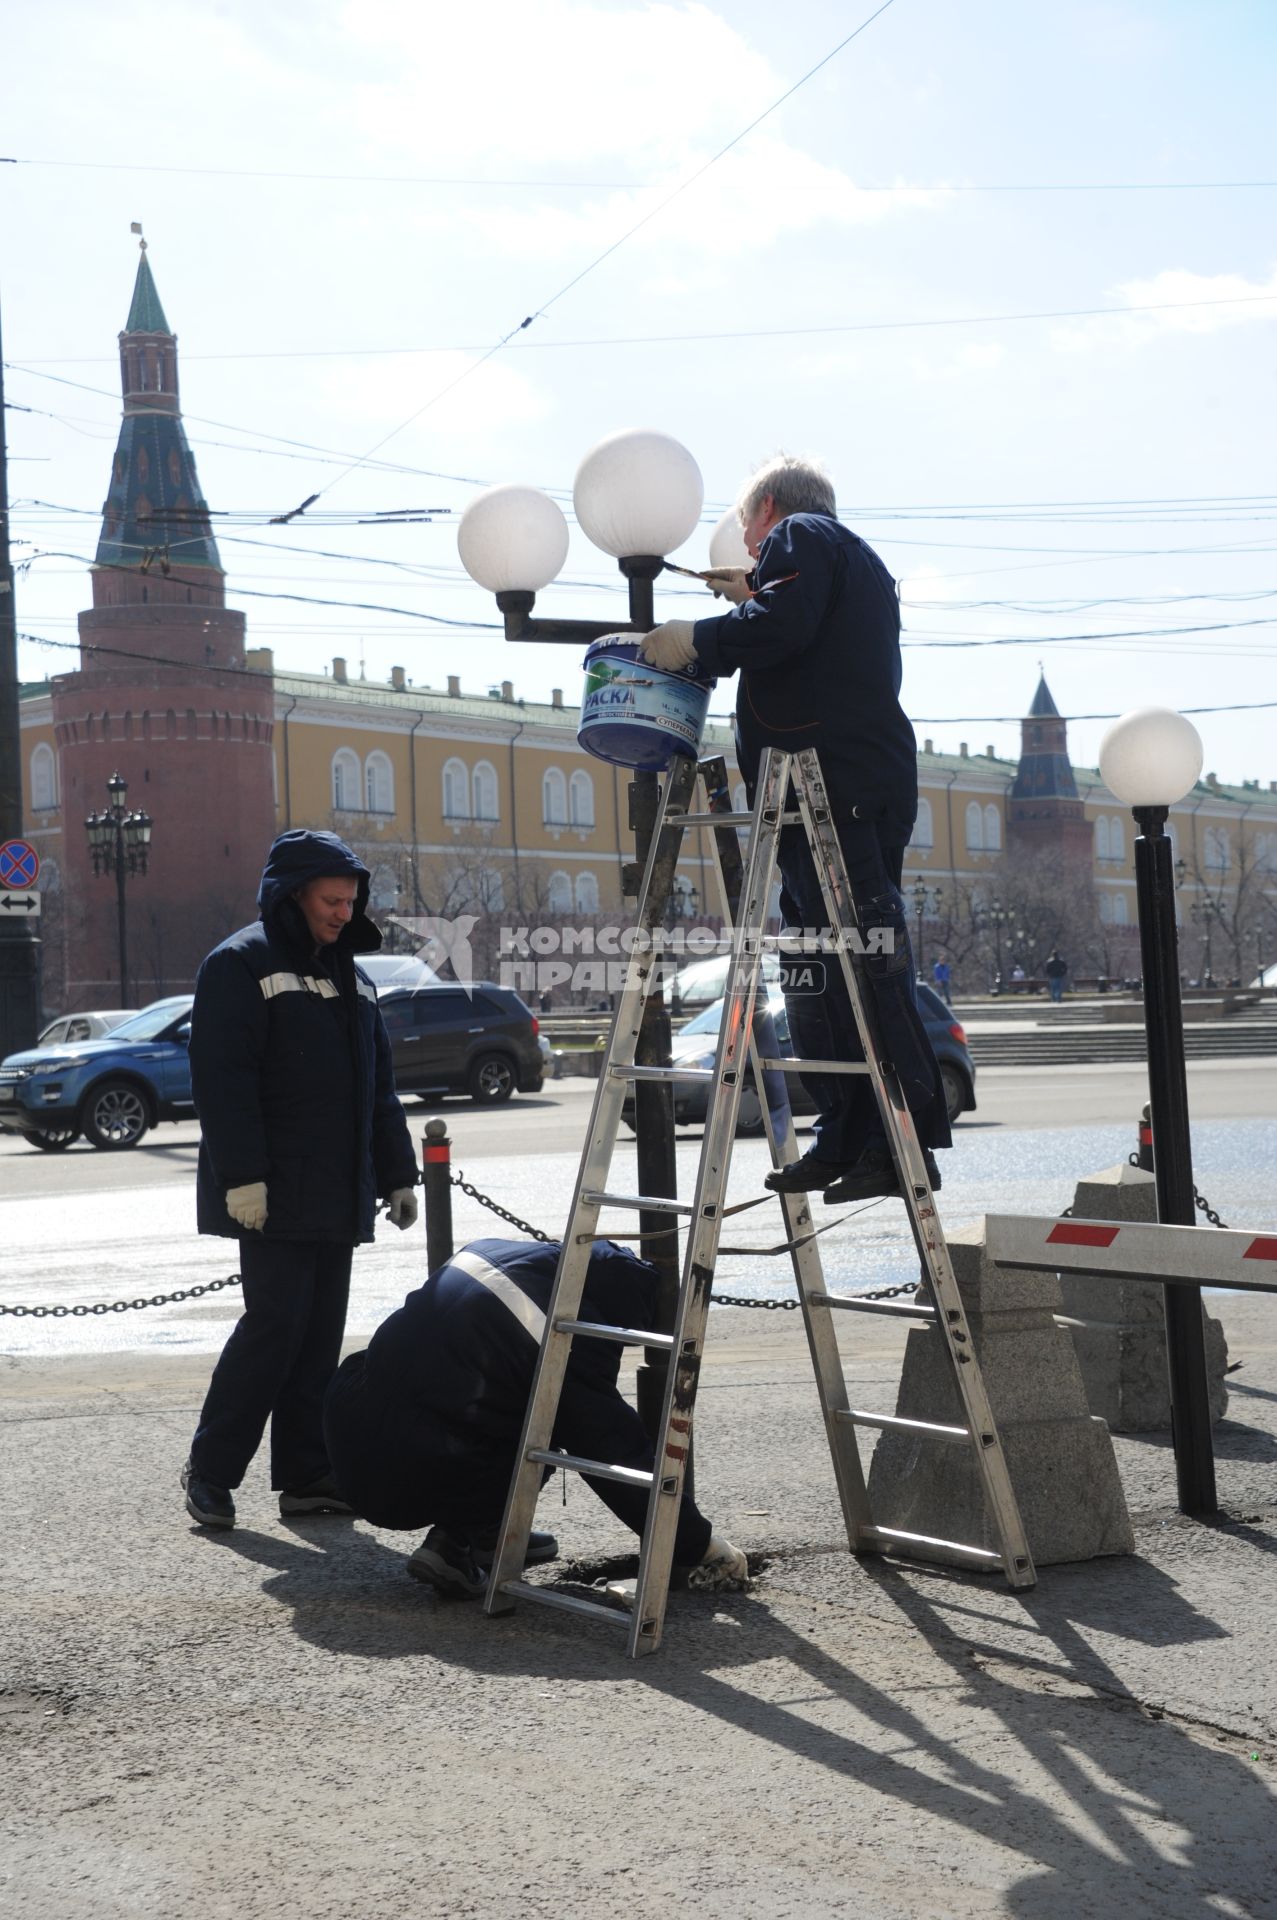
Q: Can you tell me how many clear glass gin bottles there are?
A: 0